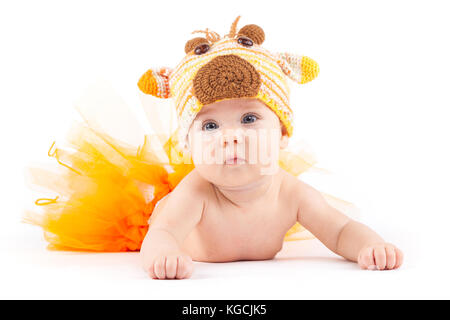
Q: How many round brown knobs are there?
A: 2